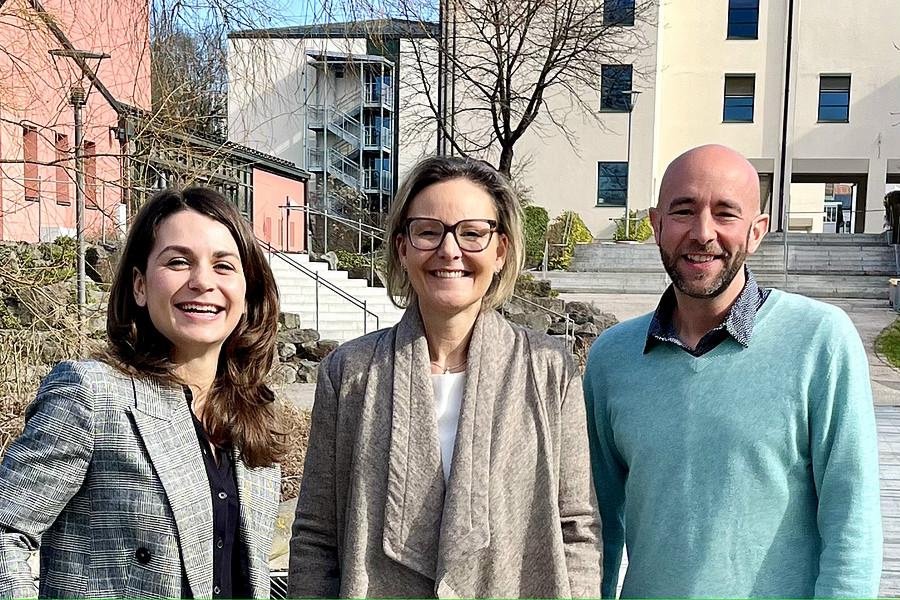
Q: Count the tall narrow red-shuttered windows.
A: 3